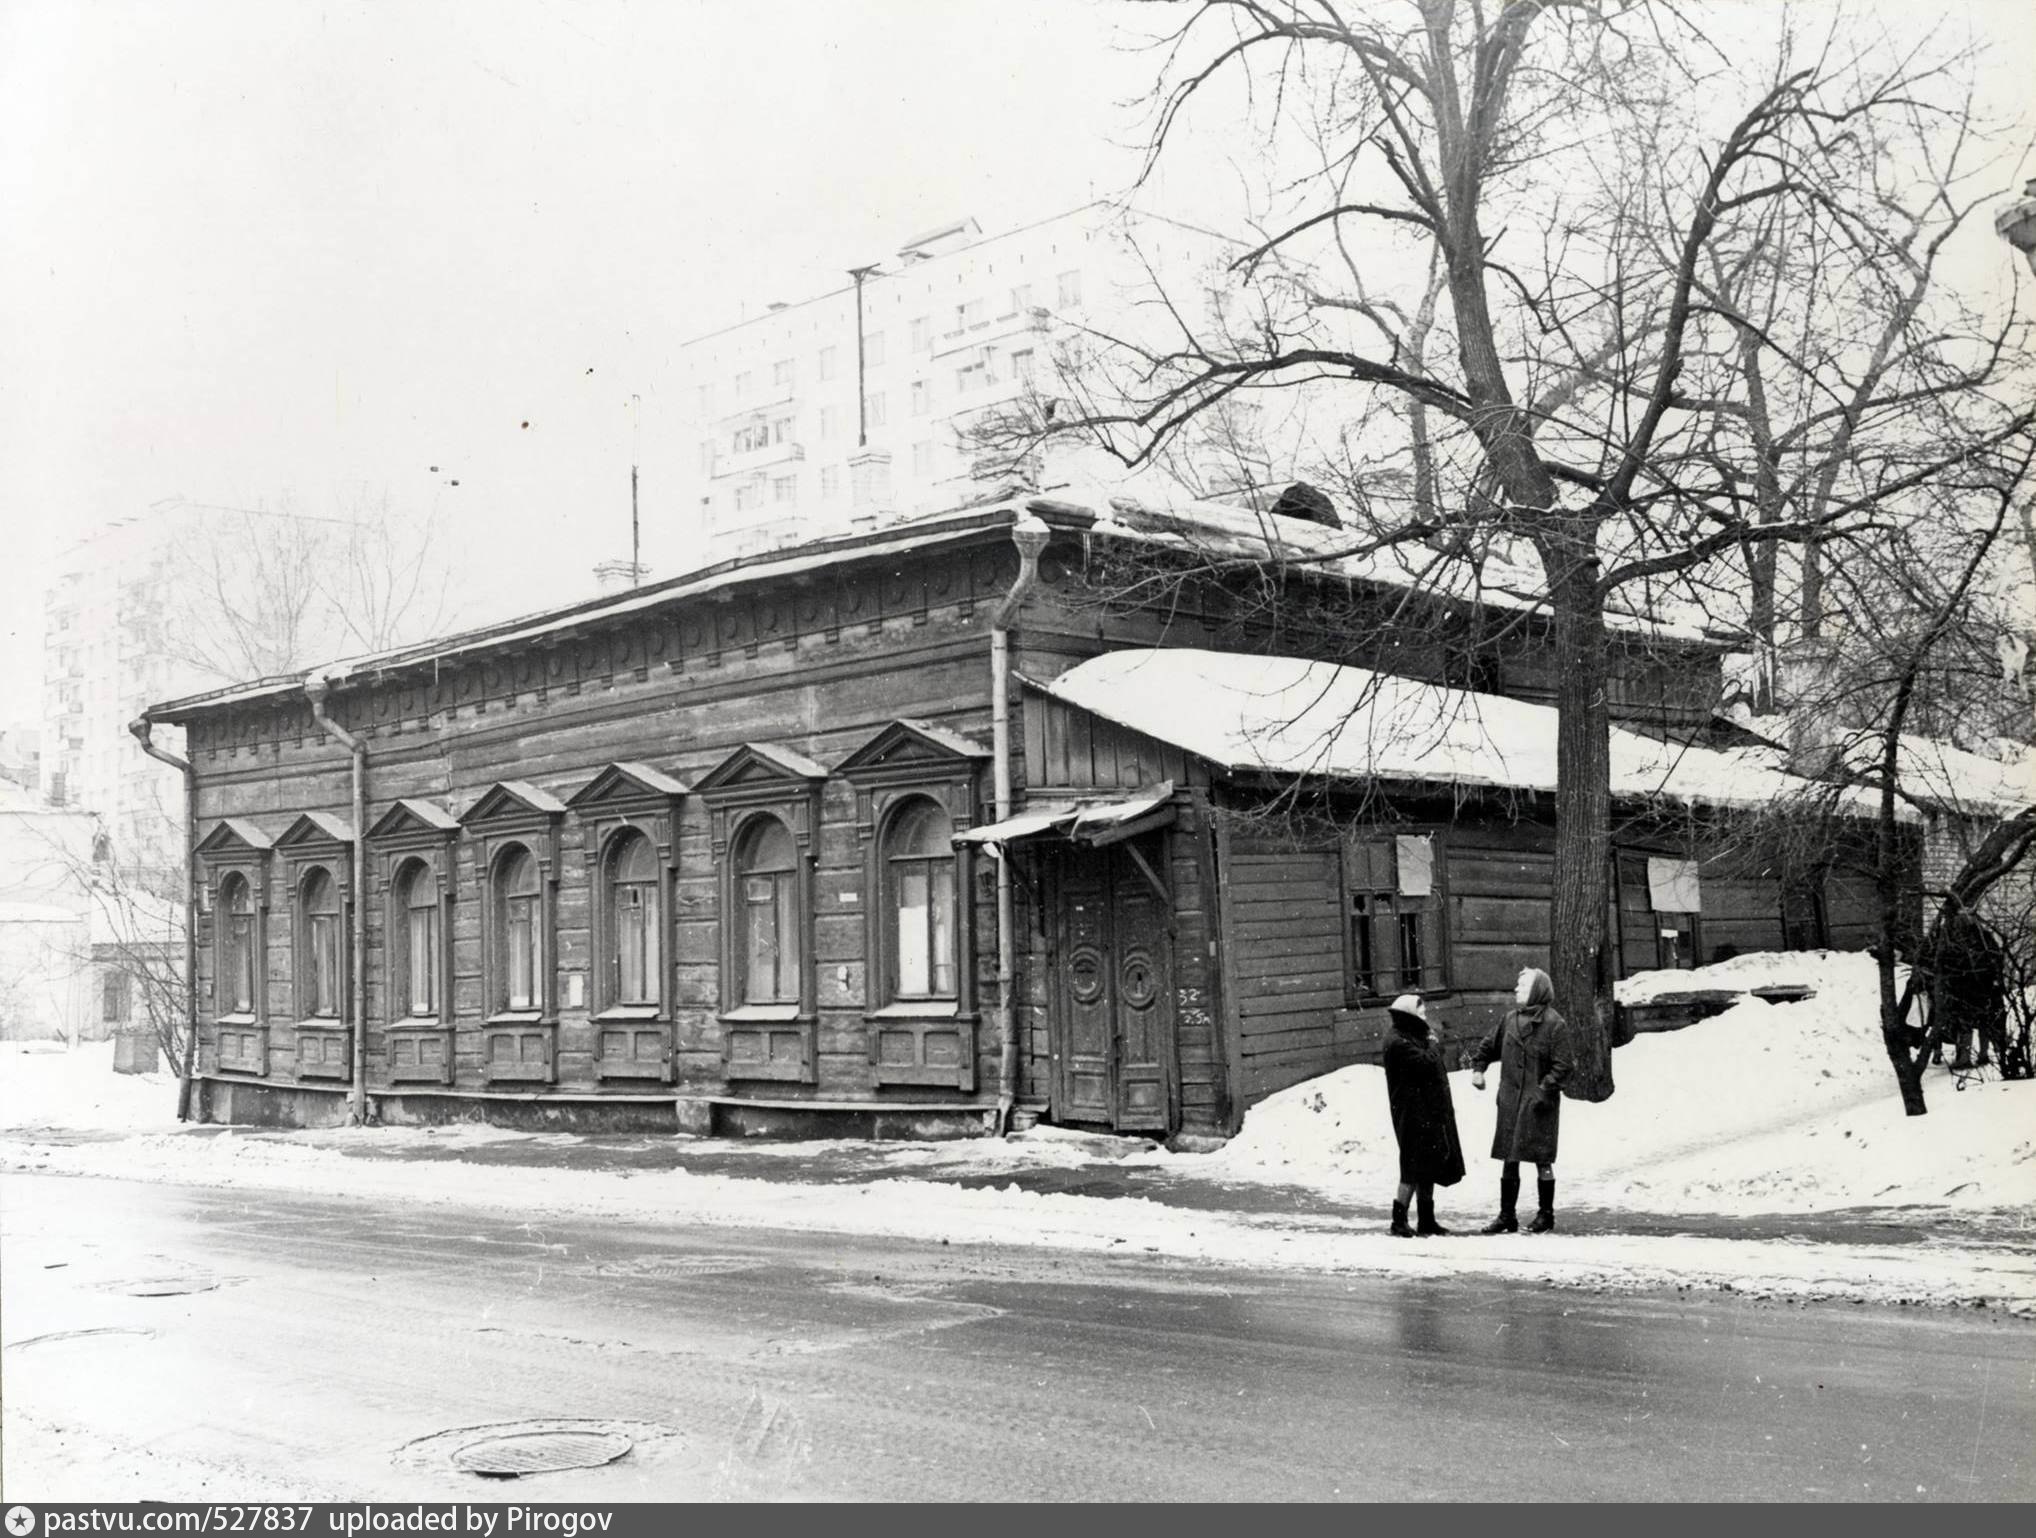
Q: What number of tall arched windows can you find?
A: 7